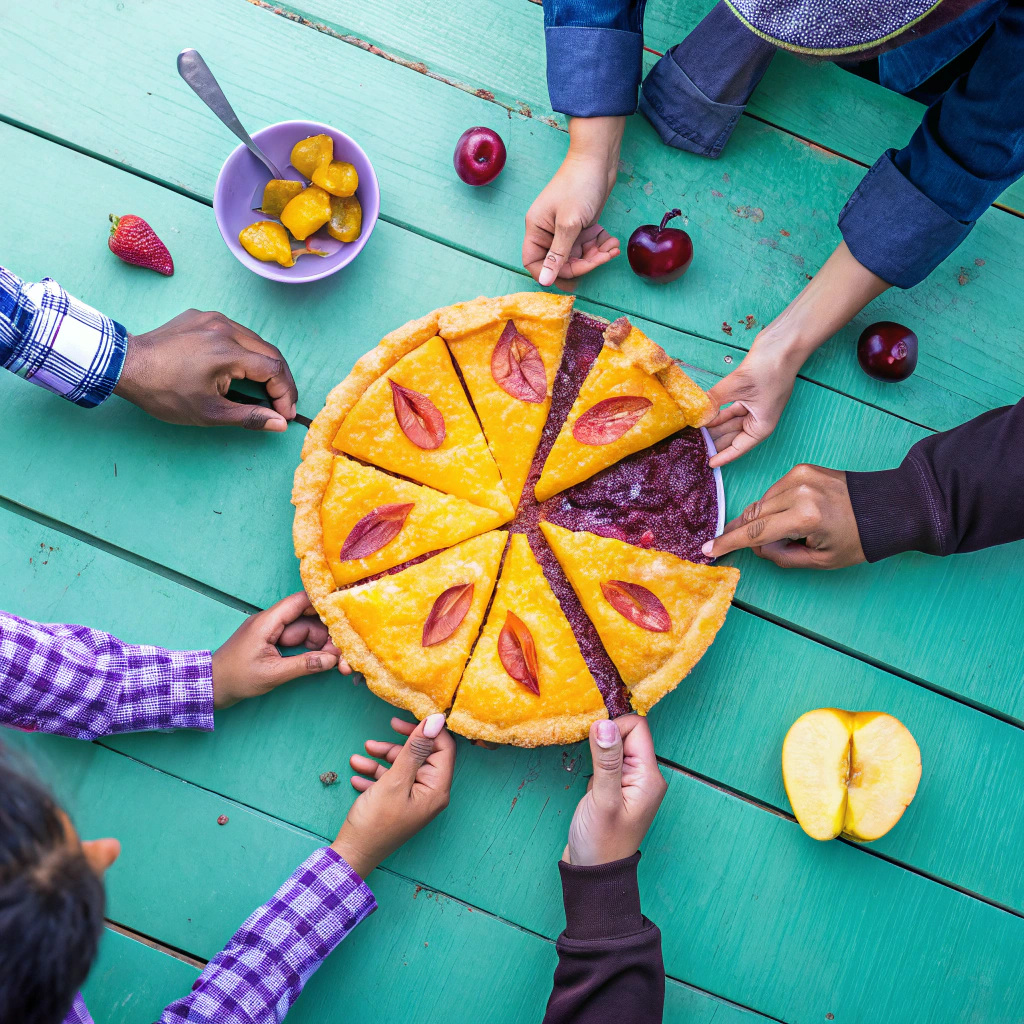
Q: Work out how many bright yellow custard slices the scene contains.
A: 7